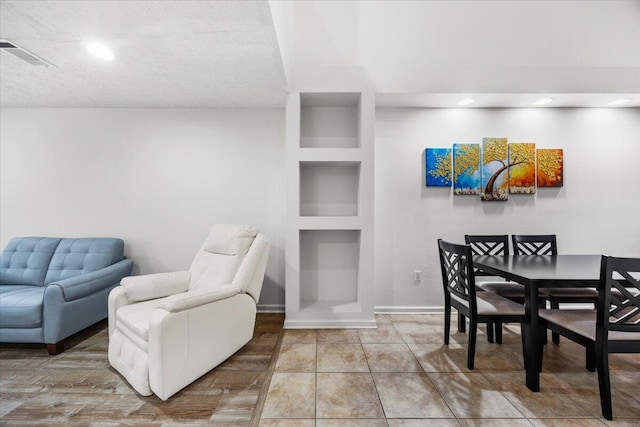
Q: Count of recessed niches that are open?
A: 3